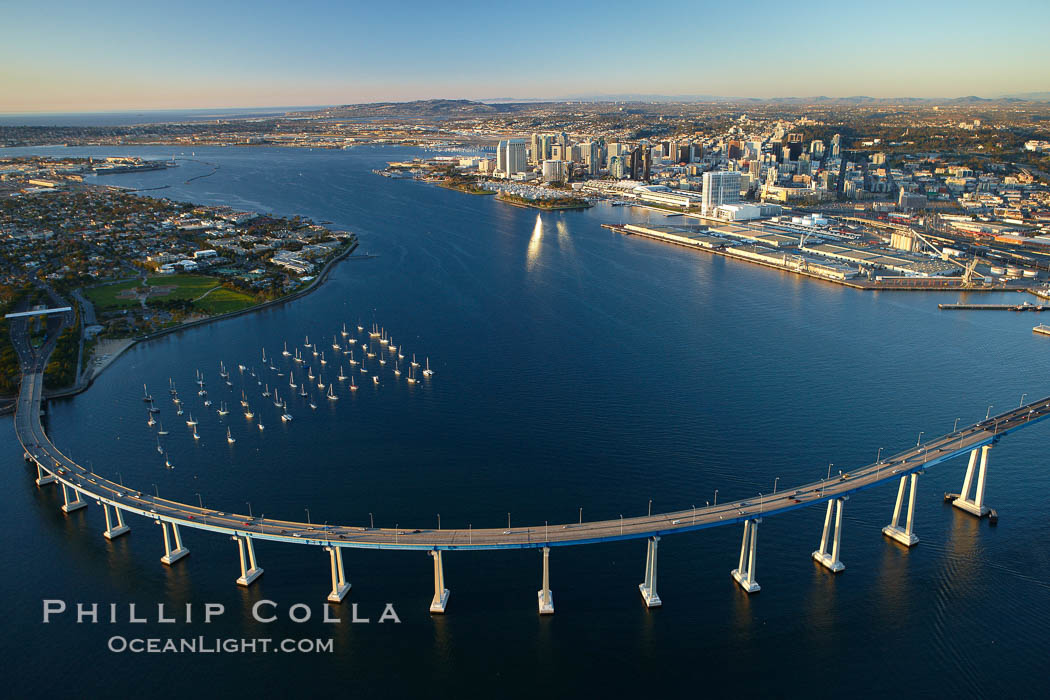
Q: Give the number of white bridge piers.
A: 13